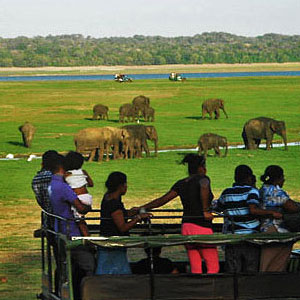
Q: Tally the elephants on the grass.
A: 11